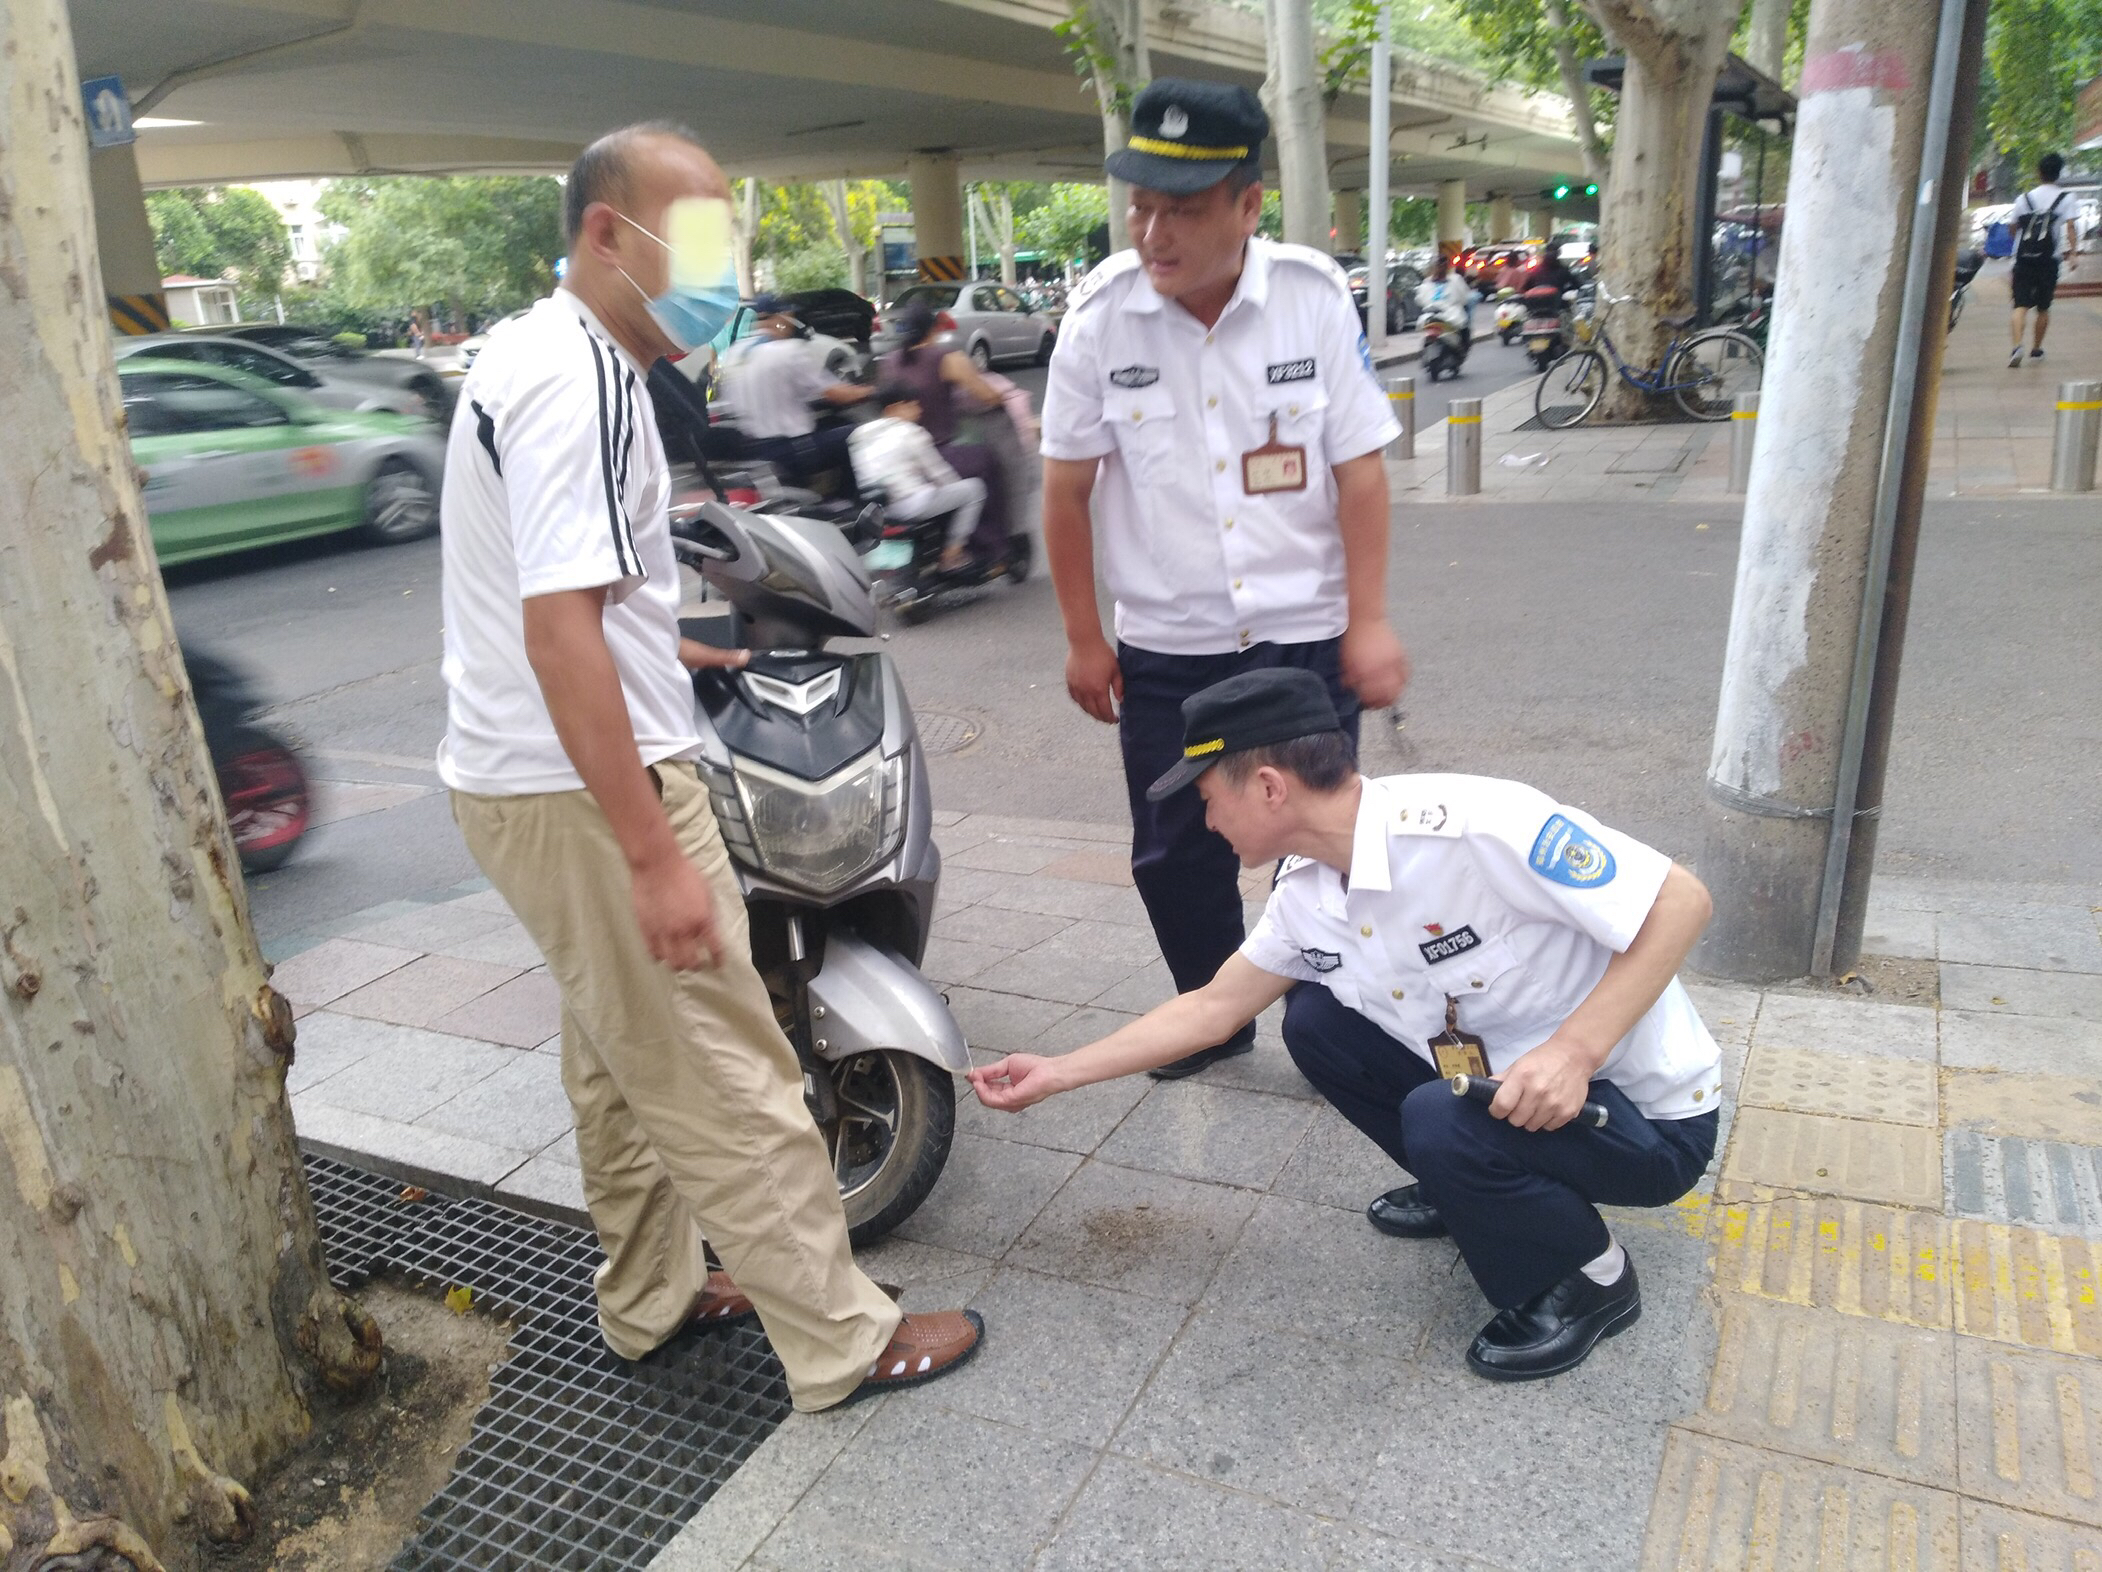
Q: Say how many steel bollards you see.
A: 4